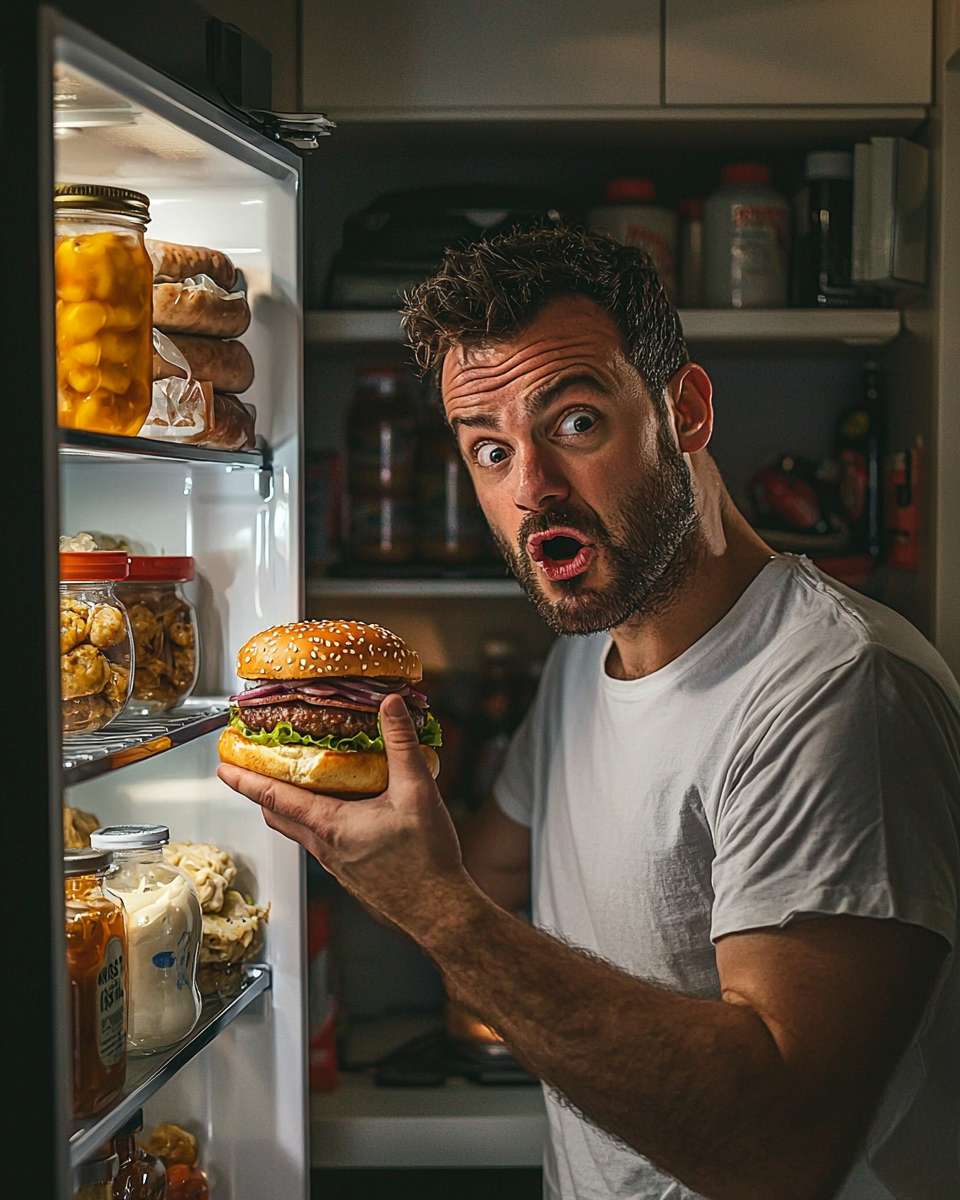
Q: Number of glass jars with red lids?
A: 2